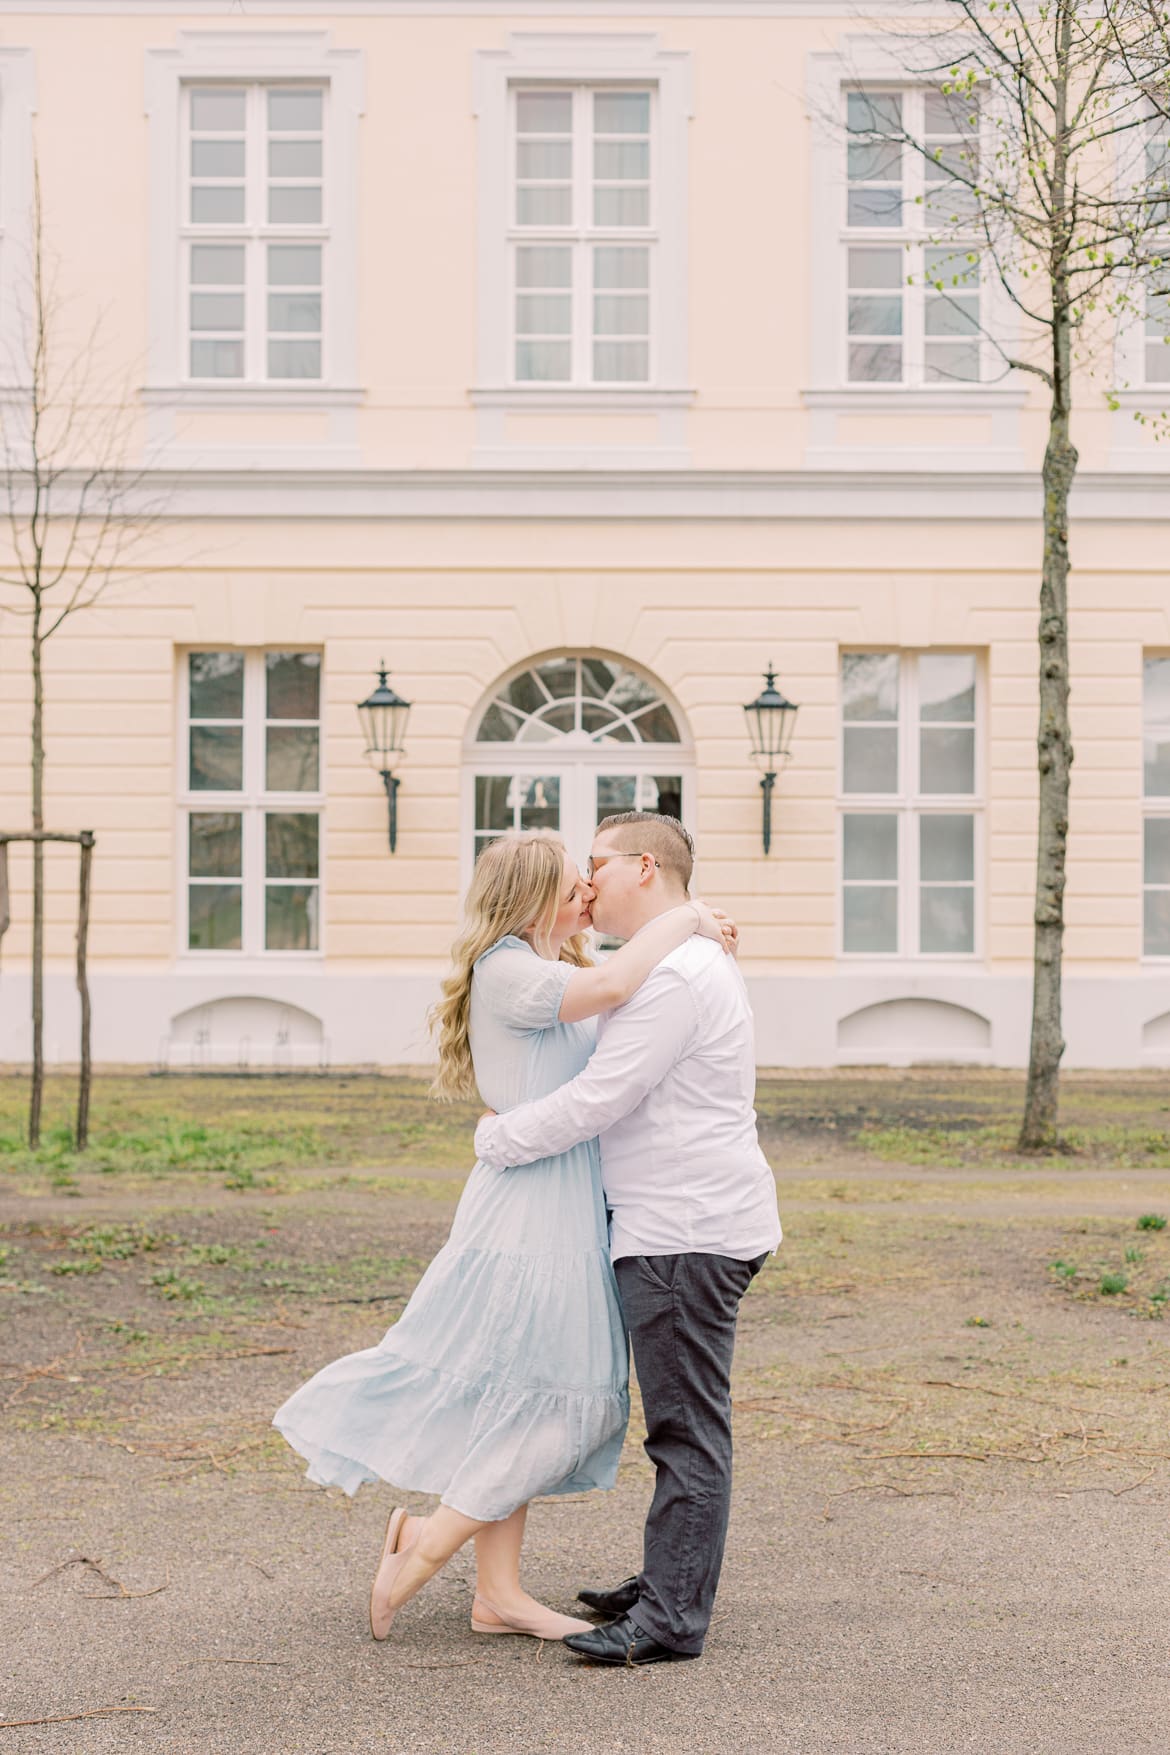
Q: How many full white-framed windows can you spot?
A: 5